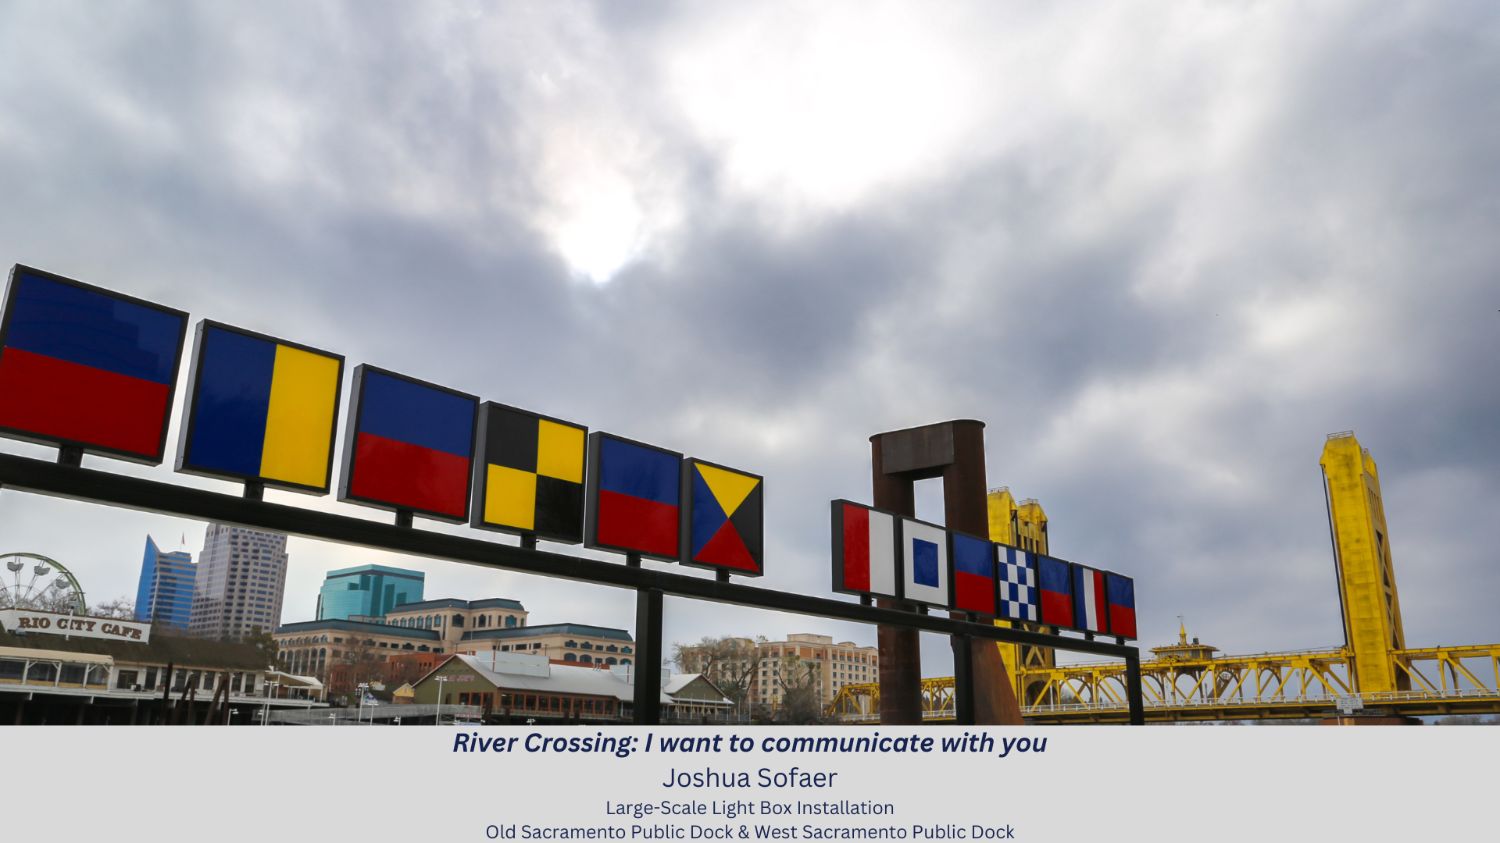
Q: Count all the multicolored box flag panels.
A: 13